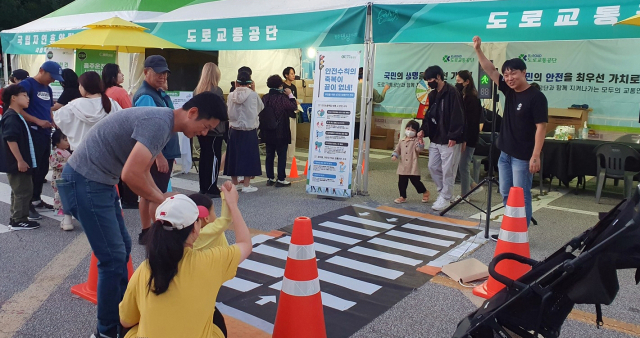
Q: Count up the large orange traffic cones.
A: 3